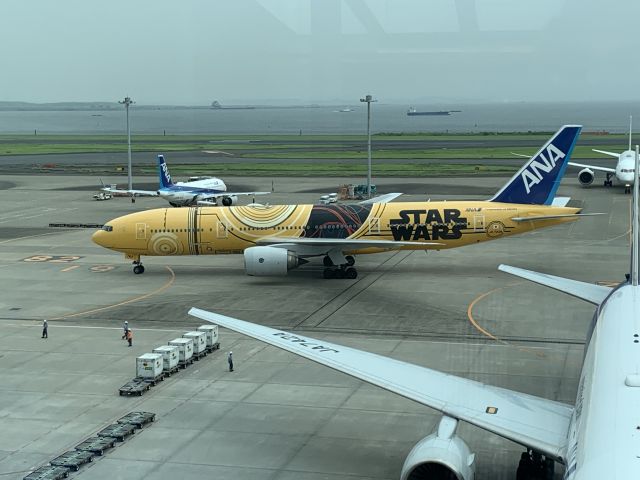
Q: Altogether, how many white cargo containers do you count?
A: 5